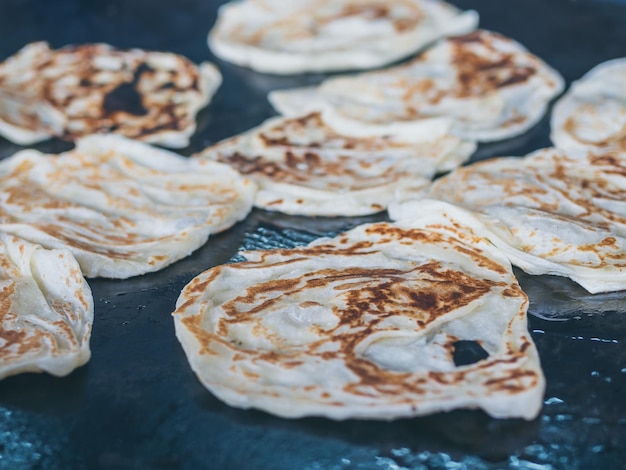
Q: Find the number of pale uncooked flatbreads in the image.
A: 0